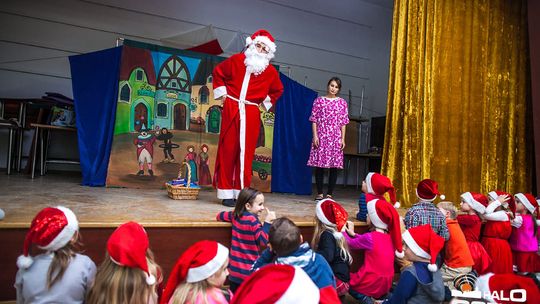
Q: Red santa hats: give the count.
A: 14